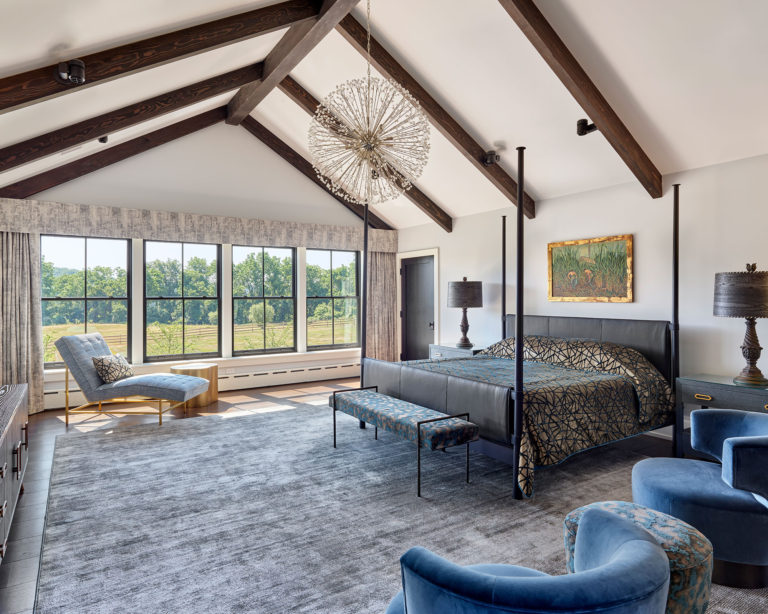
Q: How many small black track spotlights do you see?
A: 4